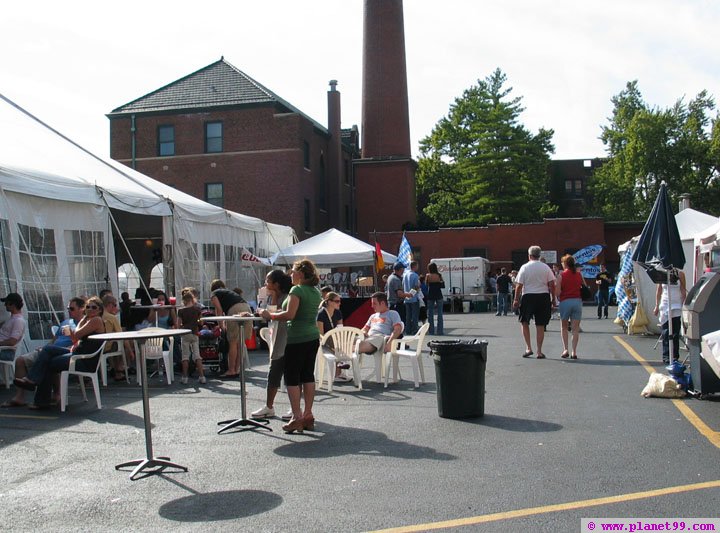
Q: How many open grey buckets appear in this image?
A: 1